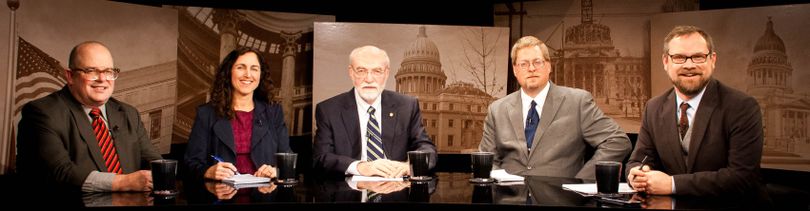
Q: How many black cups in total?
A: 5